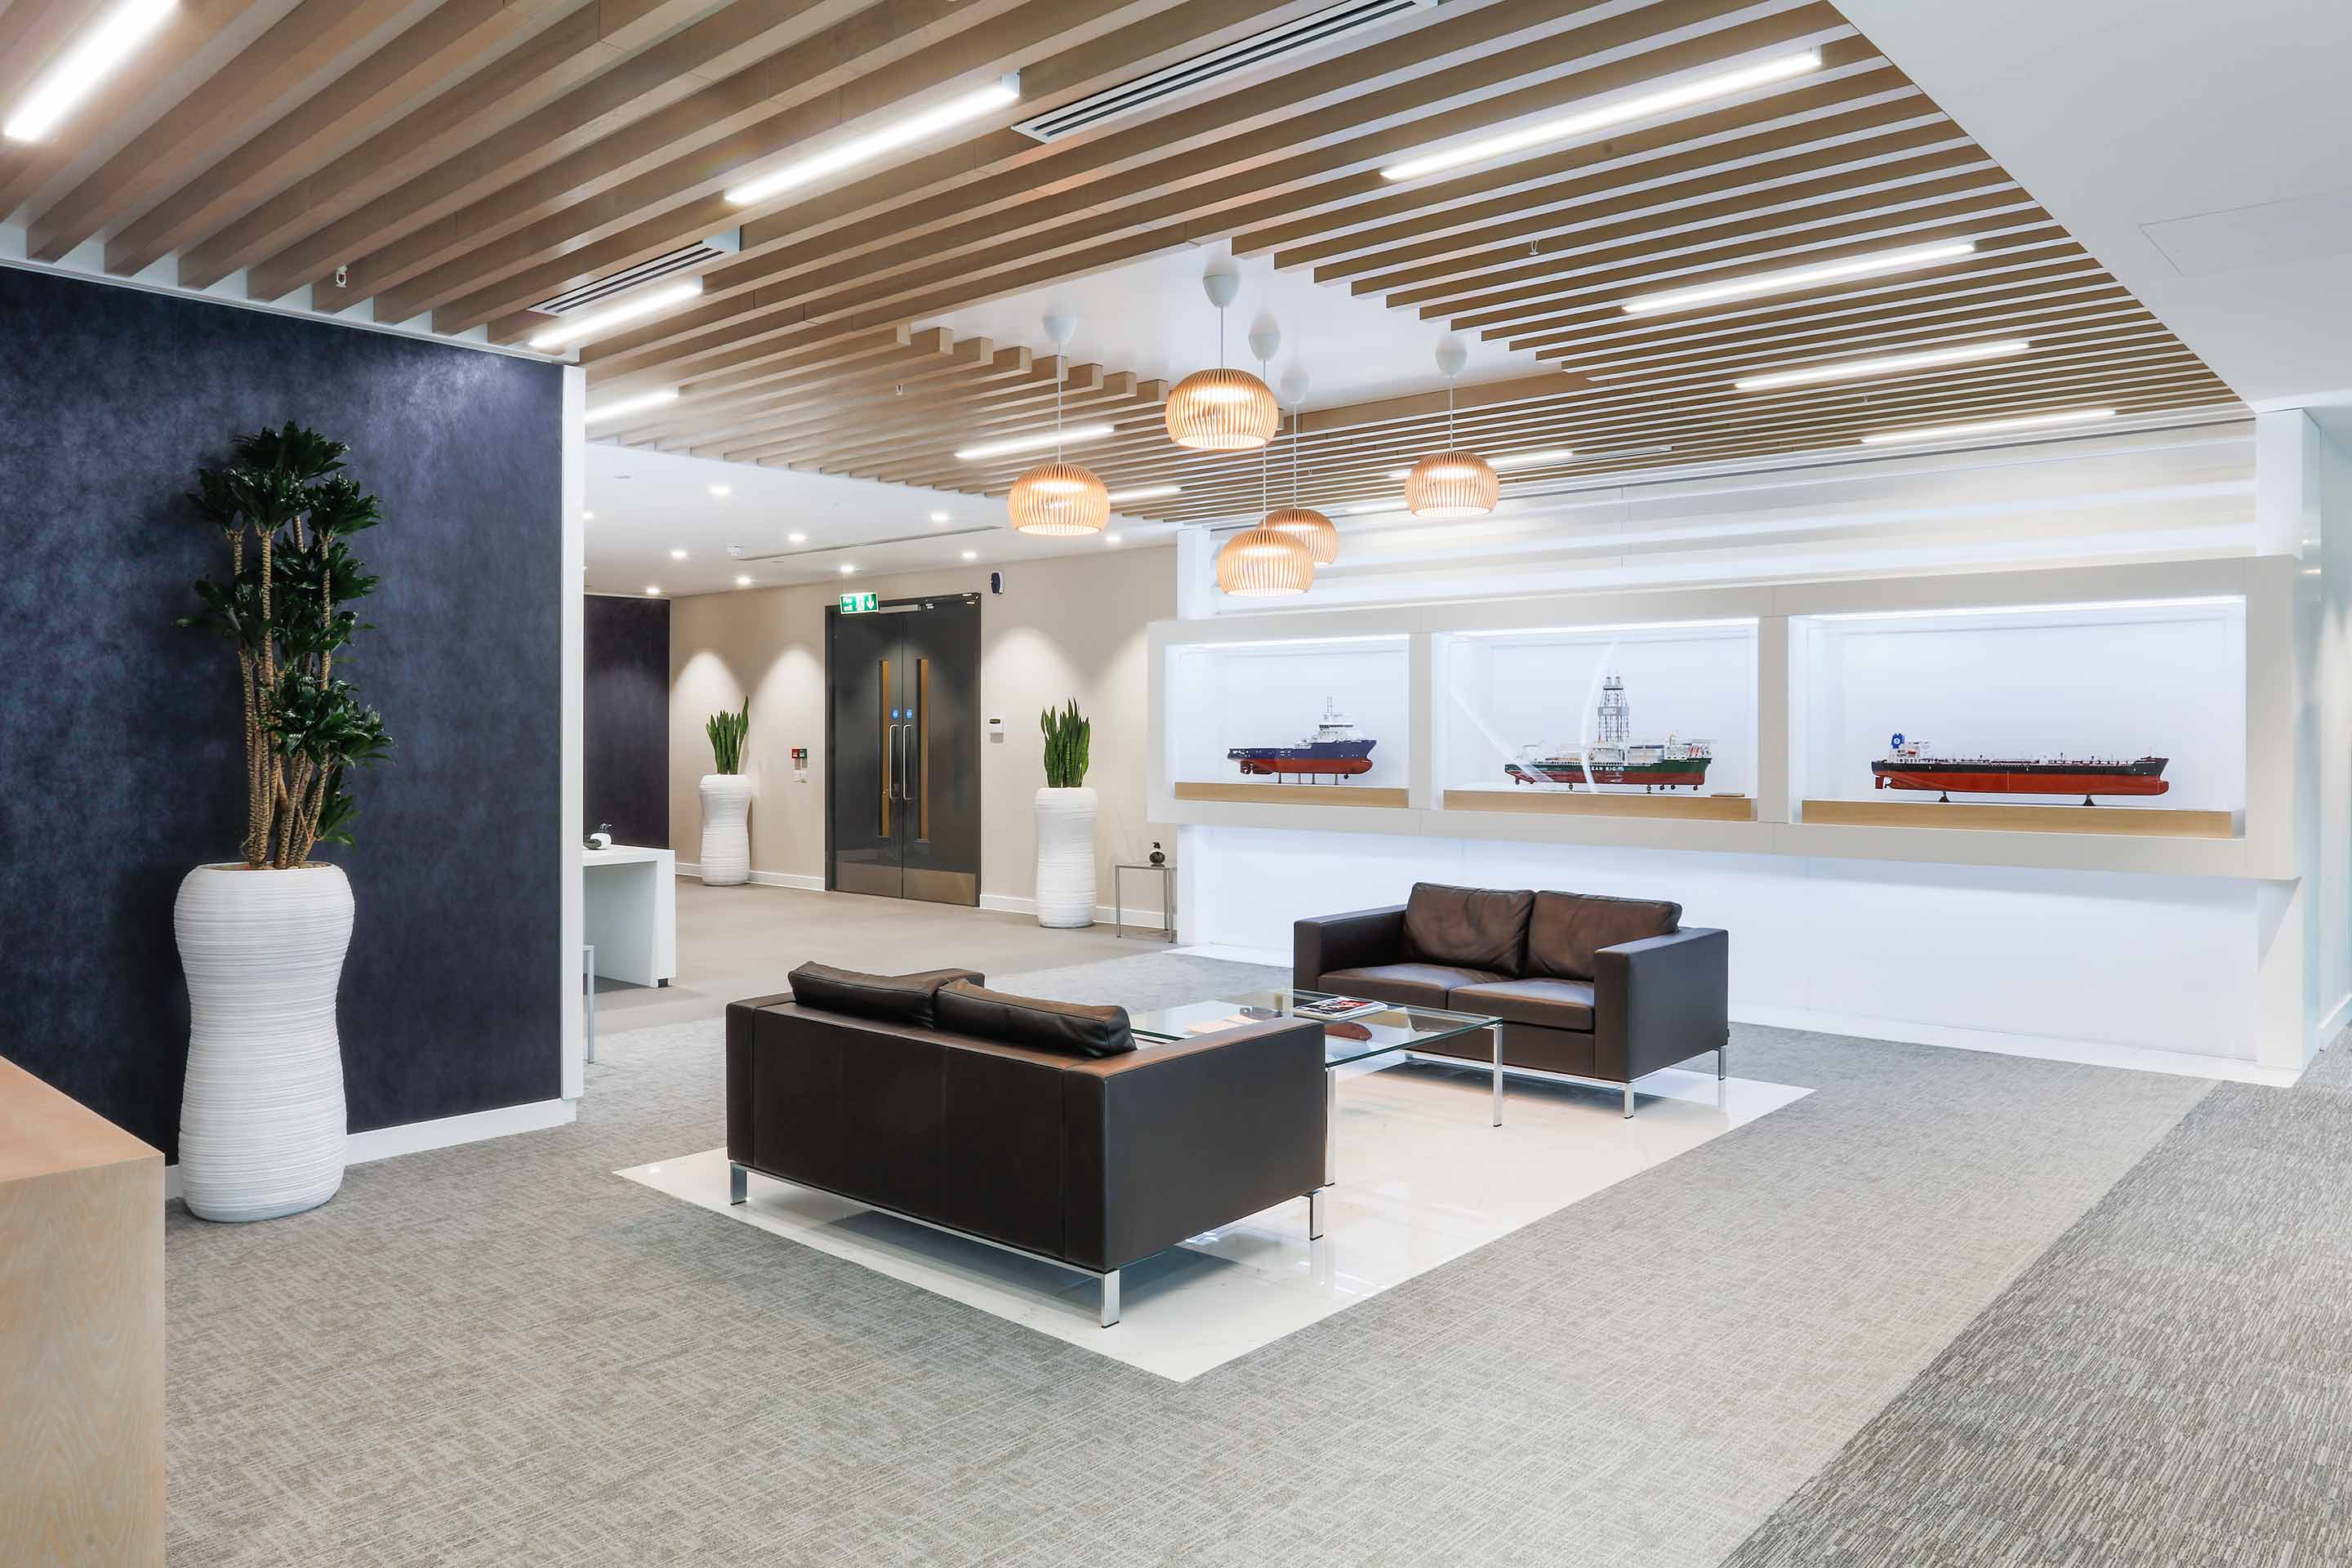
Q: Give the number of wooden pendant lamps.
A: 5